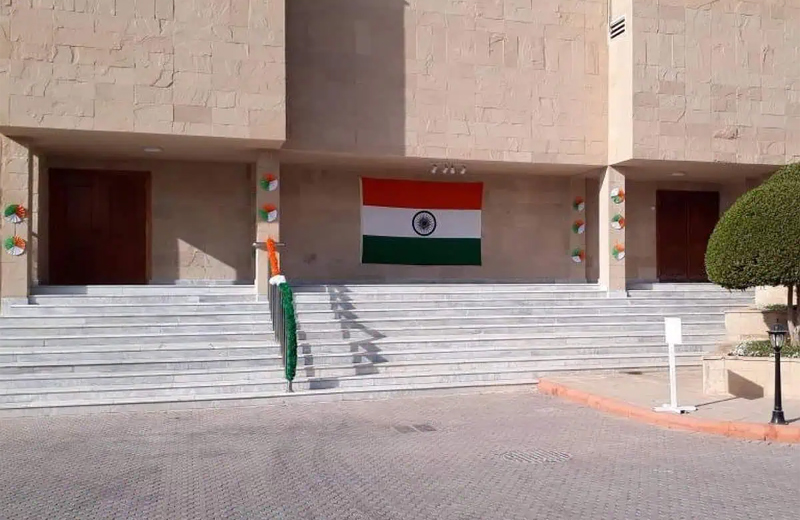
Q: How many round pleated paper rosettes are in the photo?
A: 10